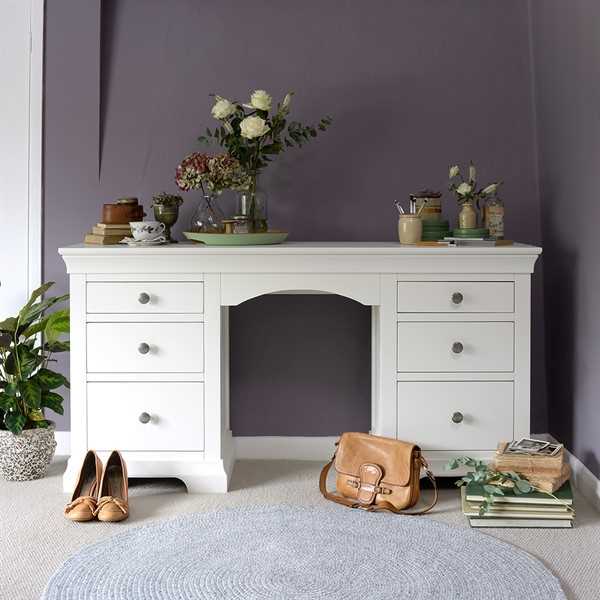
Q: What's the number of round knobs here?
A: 6